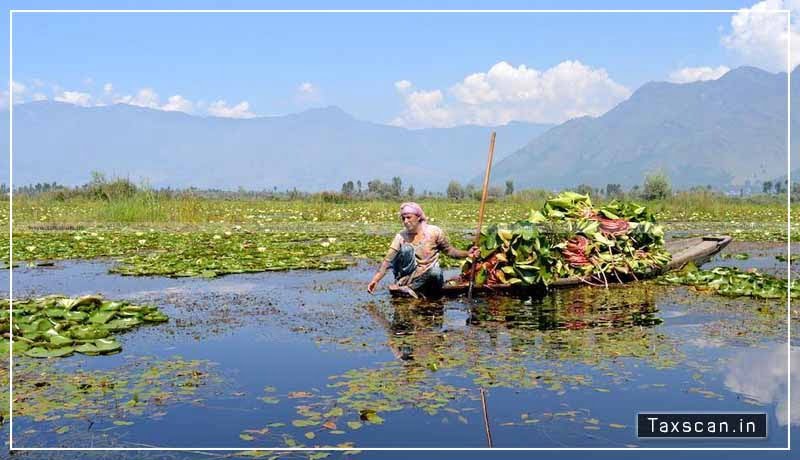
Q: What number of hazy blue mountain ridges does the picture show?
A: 2